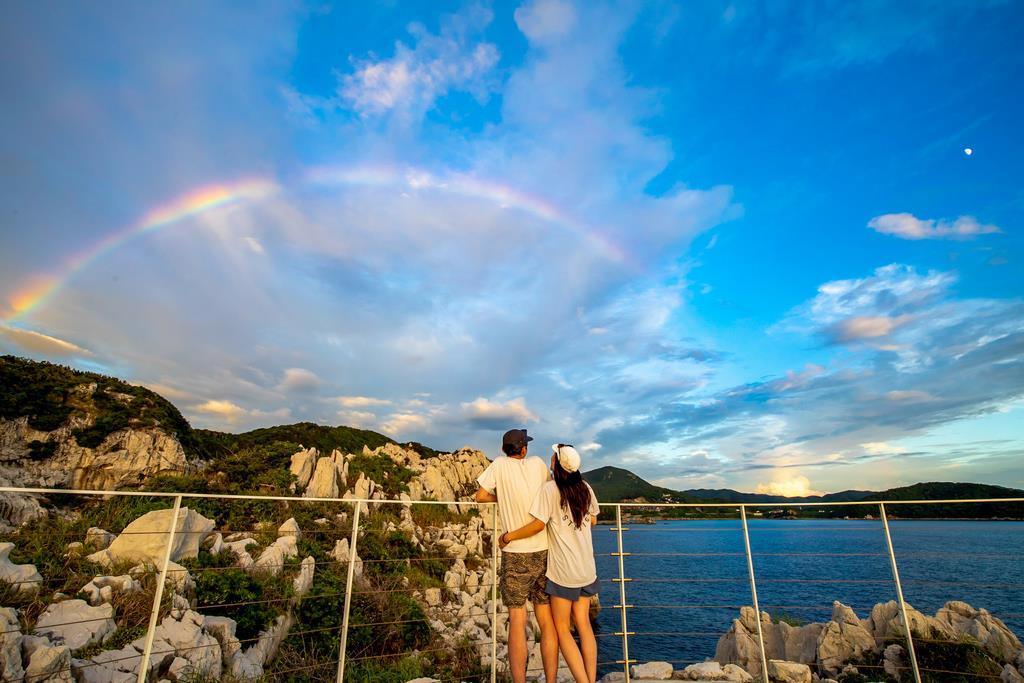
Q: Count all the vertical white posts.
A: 6